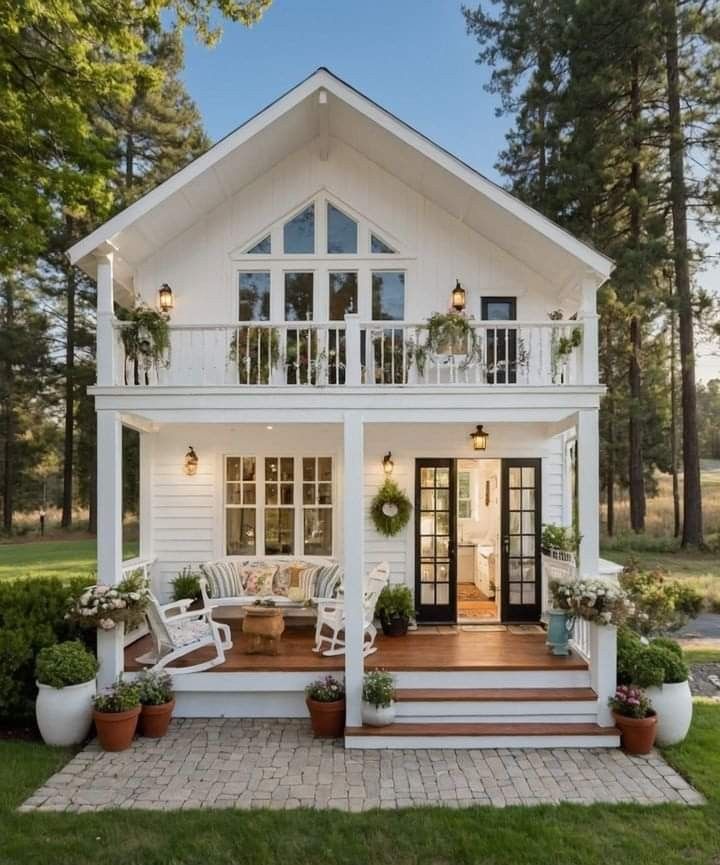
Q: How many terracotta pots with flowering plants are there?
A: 4